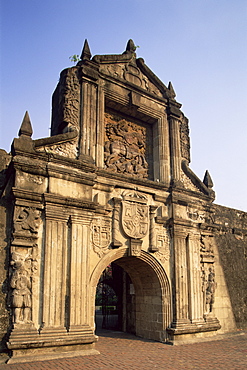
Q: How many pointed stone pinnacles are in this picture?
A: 5